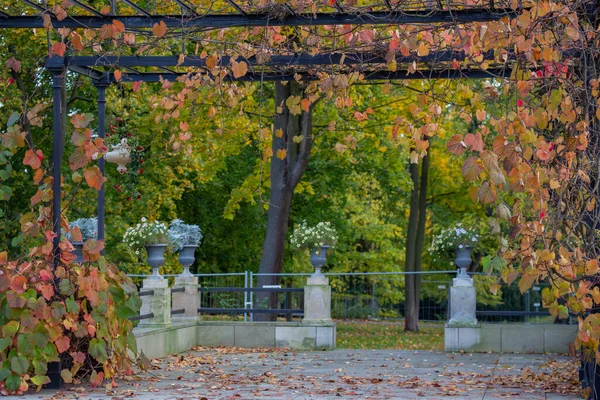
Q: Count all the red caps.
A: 0